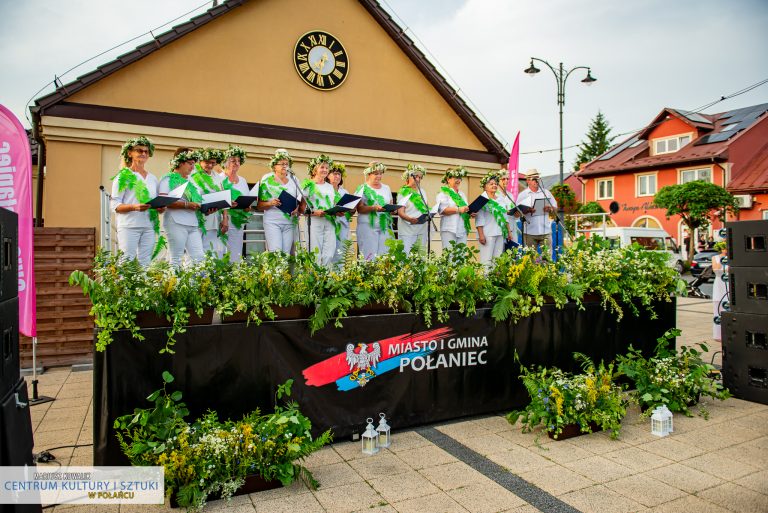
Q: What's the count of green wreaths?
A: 12